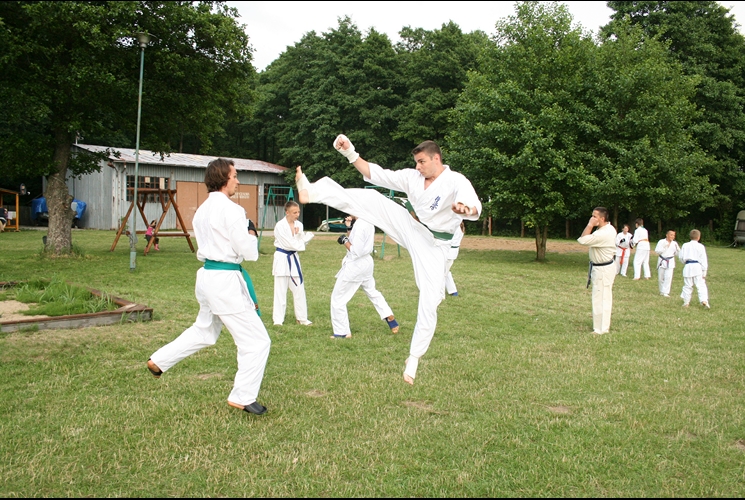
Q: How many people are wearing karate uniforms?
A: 10